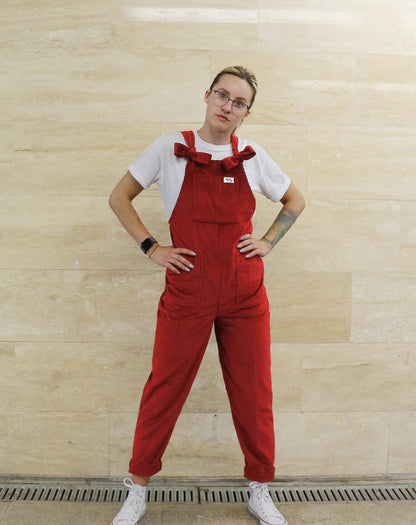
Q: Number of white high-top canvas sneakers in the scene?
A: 2